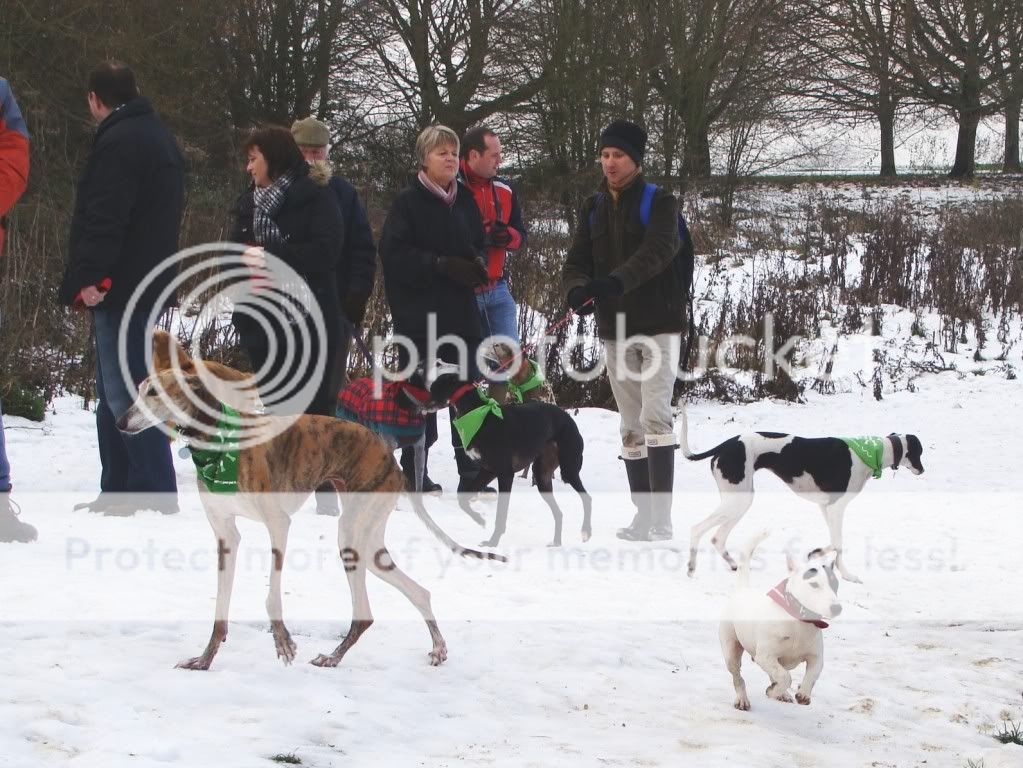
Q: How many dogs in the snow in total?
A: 6